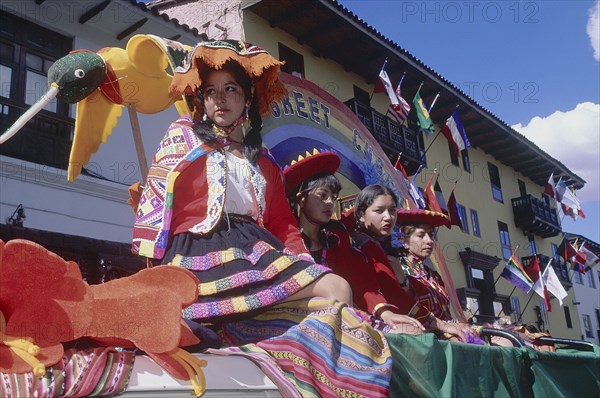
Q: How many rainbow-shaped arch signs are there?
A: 1